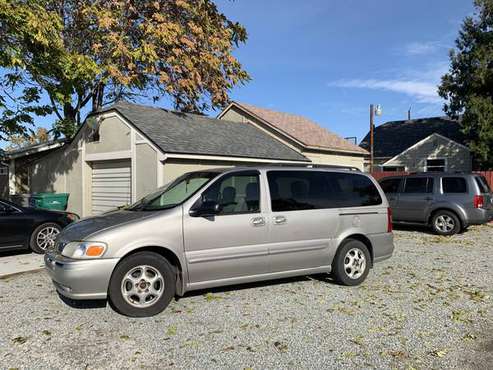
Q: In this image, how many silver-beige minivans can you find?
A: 1